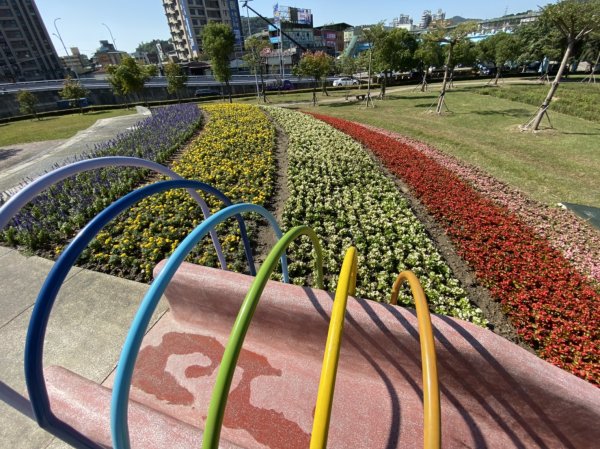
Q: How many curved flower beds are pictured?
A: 5